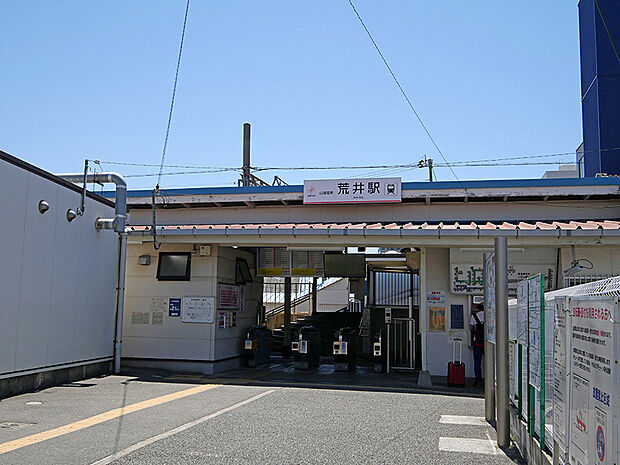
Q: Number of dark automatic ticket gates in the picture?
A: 4